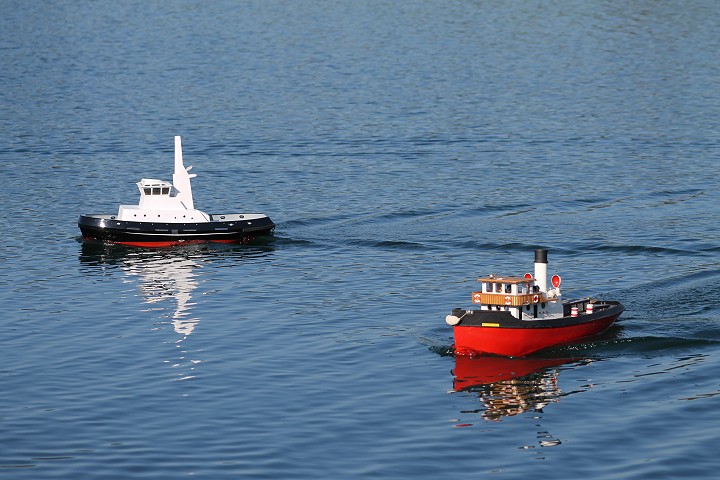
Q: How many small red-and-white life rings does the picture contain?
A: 3